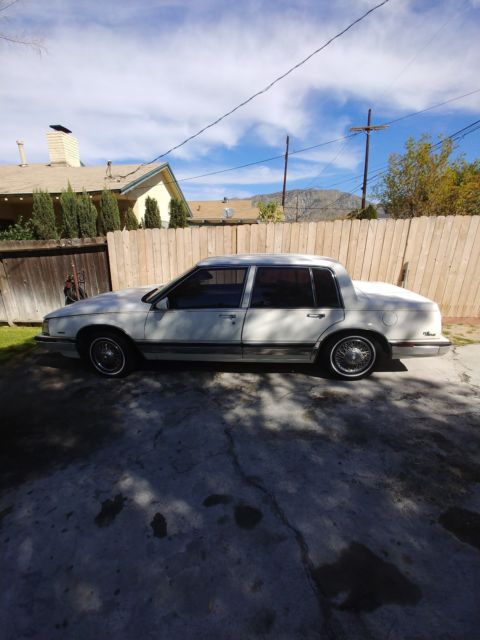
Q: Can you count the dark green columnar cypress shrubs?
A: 7